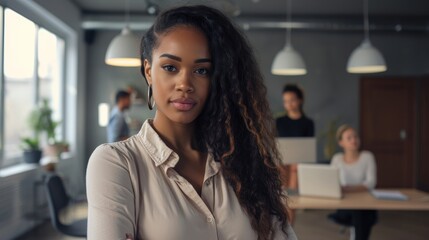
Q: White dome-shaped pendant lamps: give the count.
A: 3